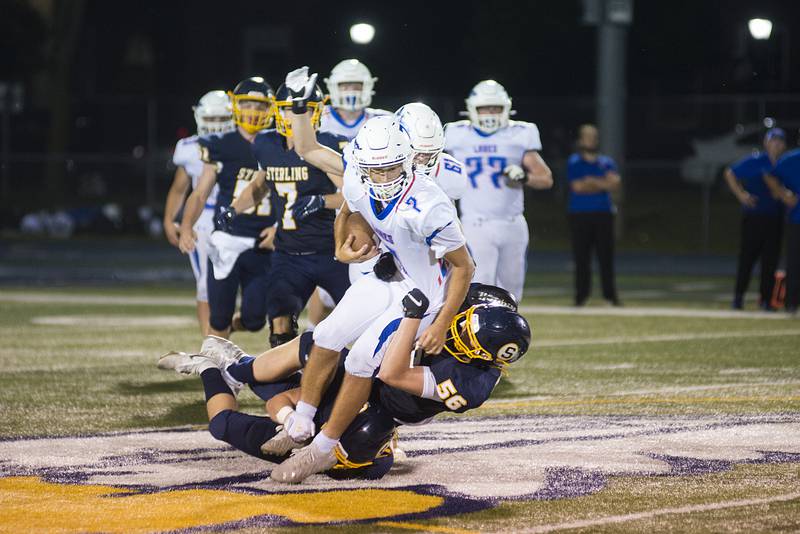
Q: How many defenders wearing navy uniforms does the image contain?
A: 4